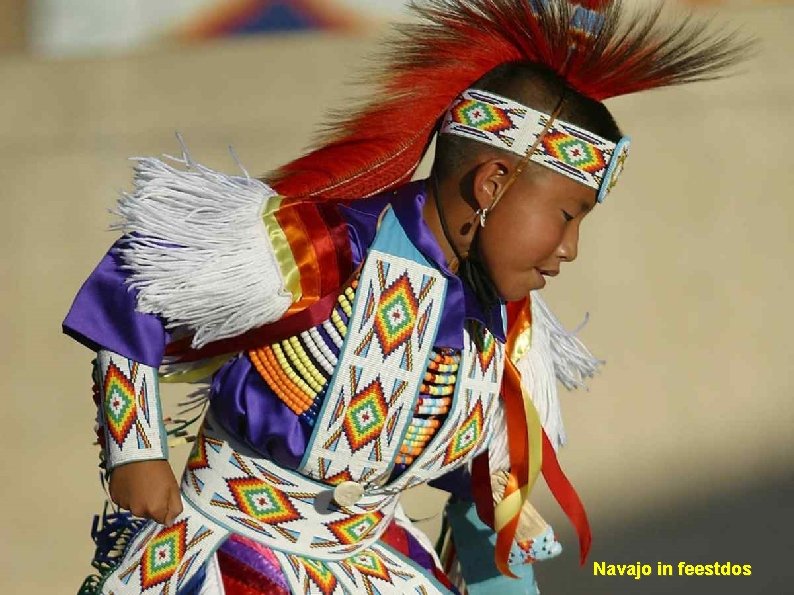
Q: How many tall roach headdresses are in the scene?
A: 1